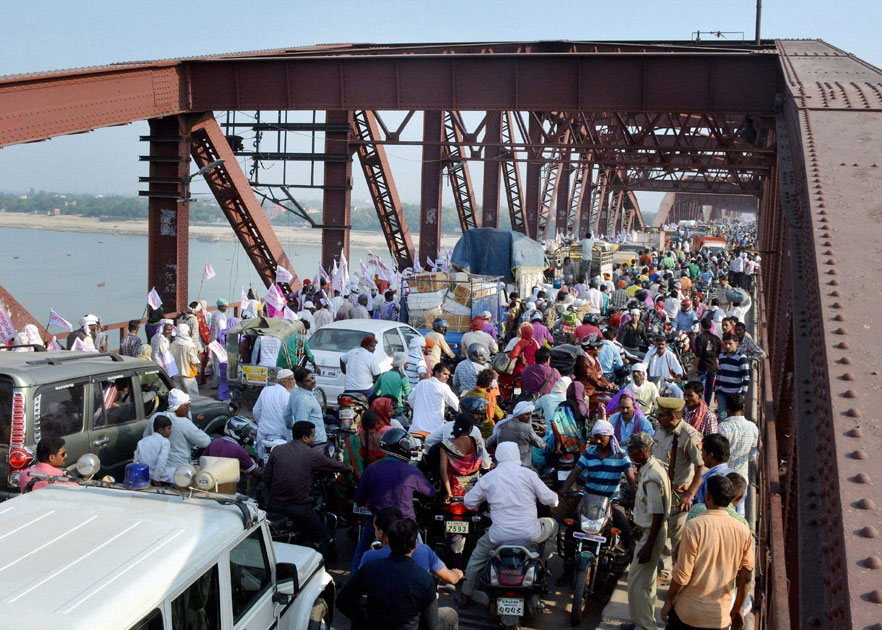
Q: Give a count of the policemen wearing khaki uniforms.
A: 2